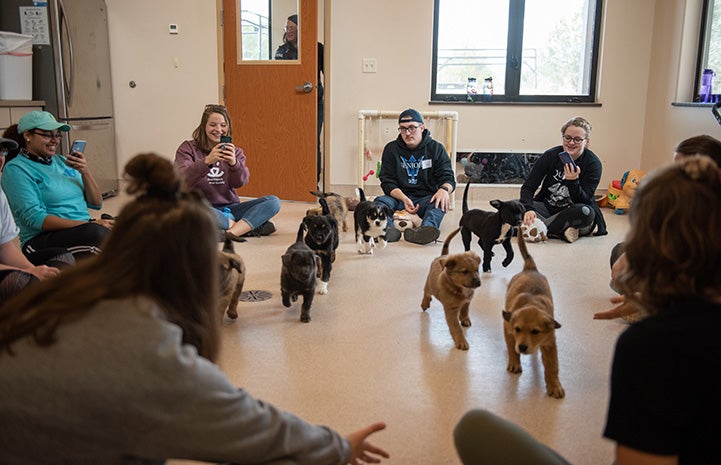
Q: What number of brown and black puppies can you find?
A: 8